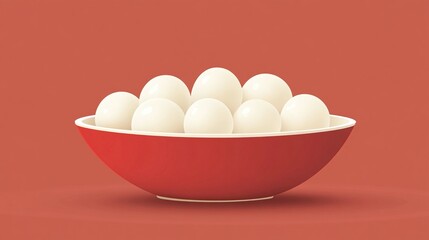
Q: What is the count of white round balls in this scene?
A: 8